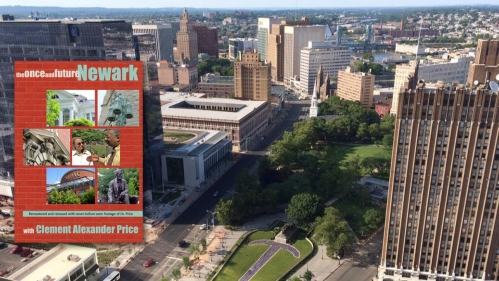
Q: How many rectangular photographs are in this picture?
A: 6